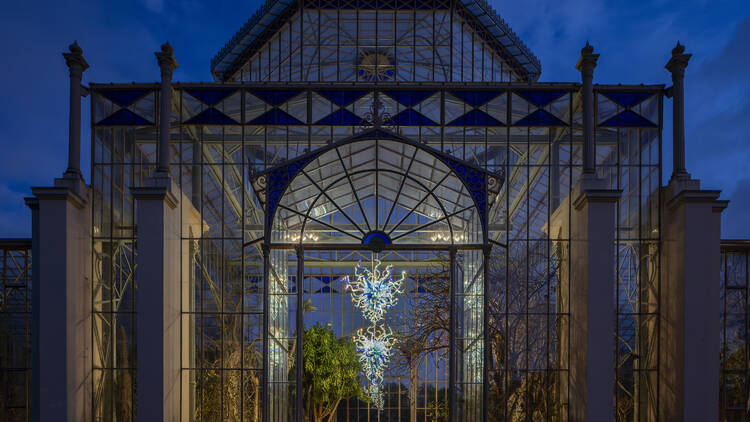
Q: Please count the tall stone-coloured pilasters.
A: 4